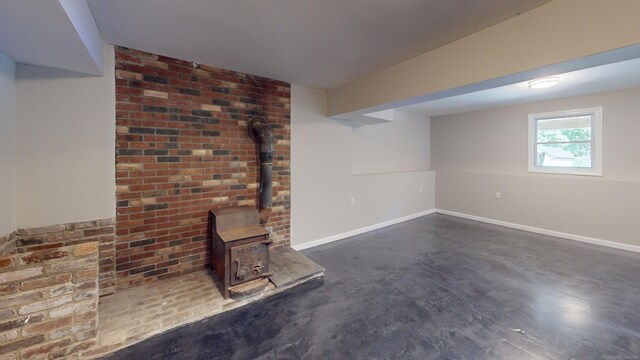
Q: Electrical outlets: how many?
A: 3